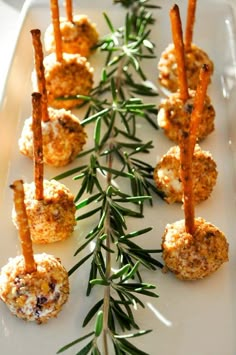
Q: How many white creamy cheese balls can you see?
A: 9